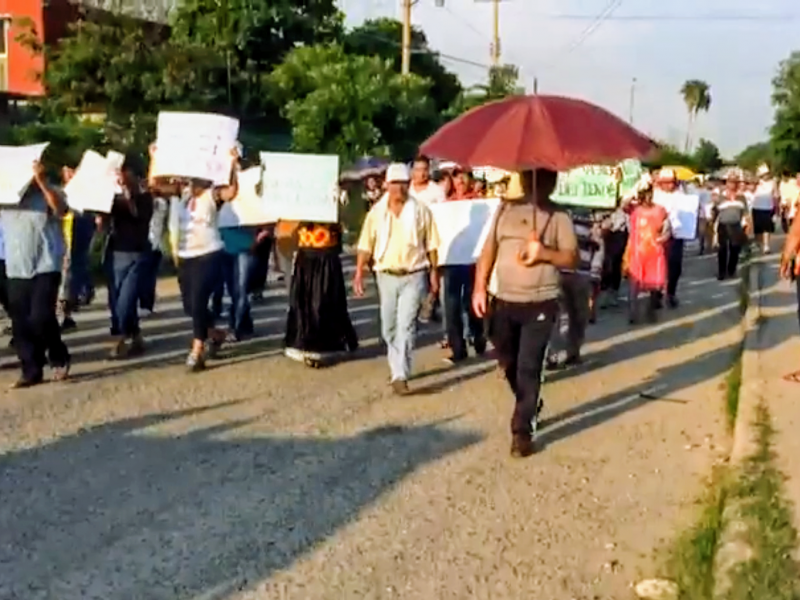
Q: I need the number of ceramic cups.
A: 0